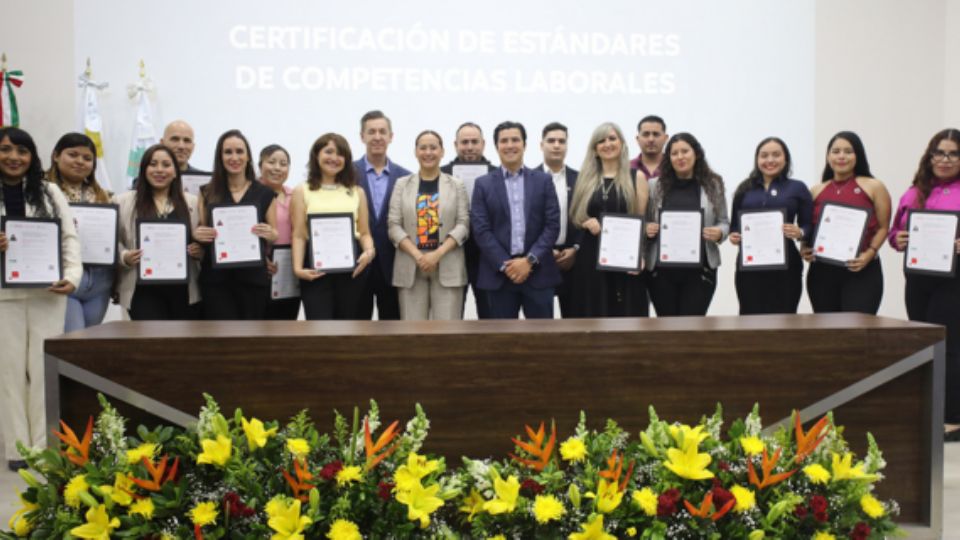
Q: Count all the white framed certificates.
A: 13